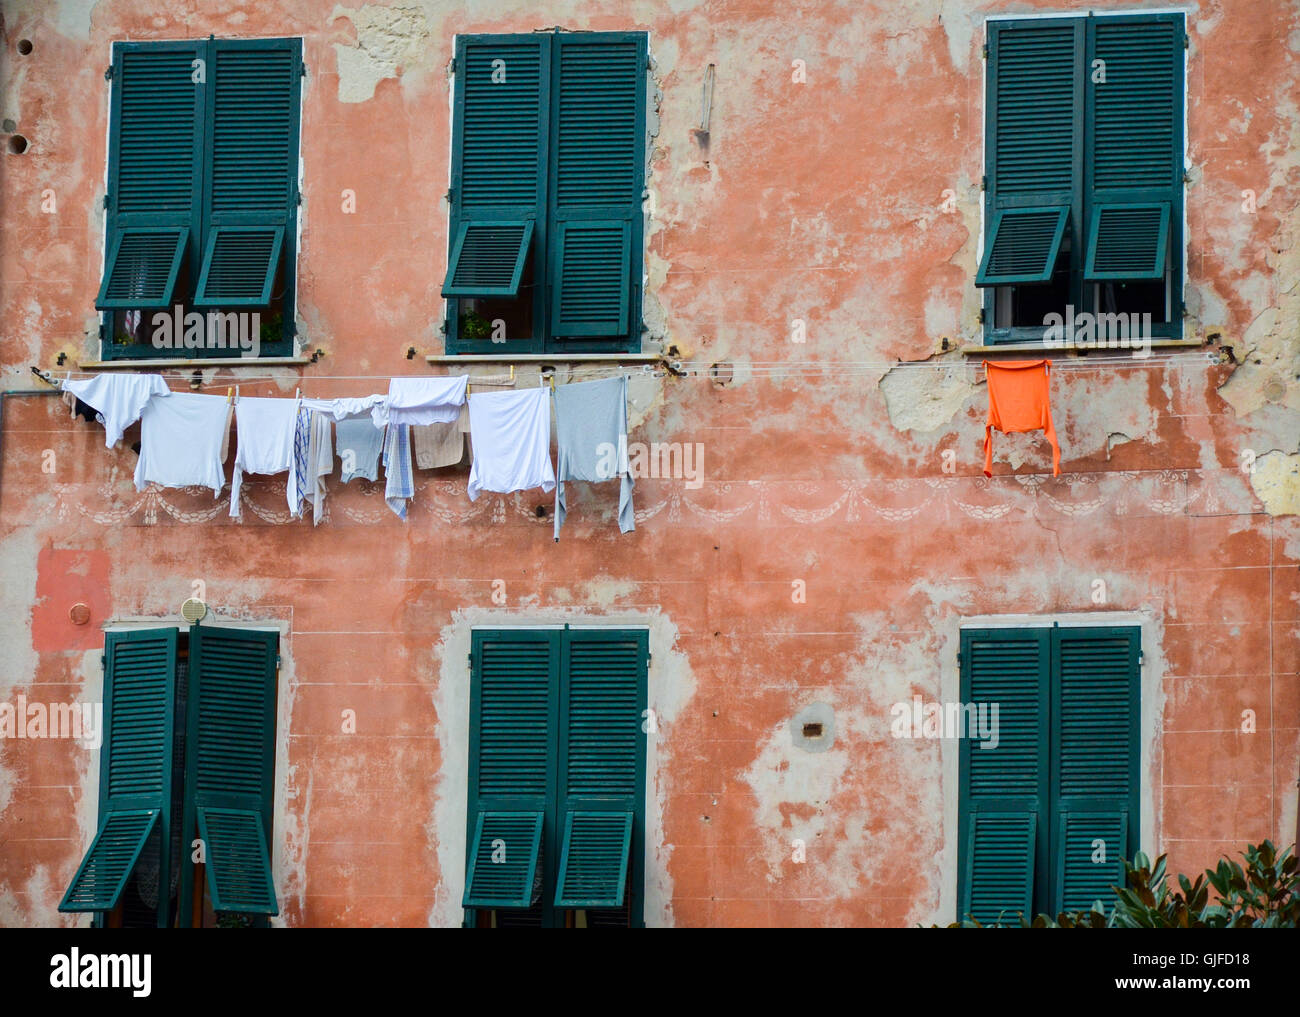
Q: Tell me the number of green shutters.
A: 12